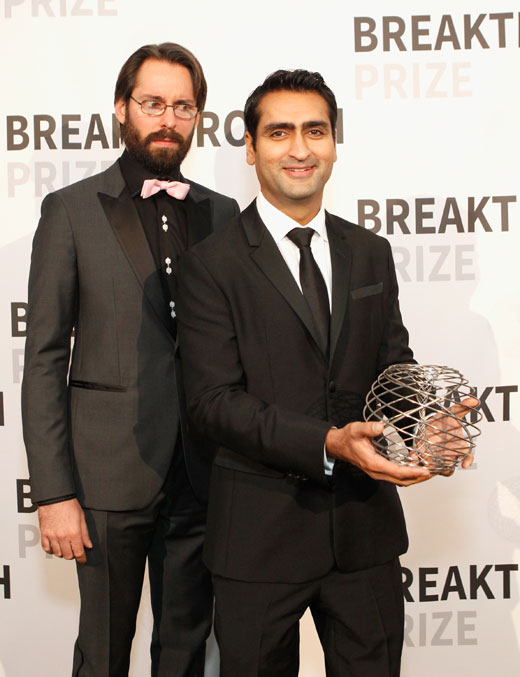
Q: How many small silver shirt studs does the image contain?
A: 6